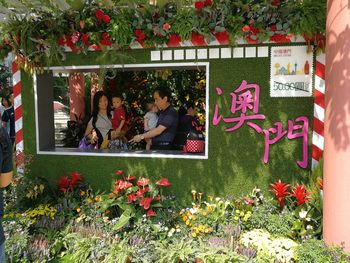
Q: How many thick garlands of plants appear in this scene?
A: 1